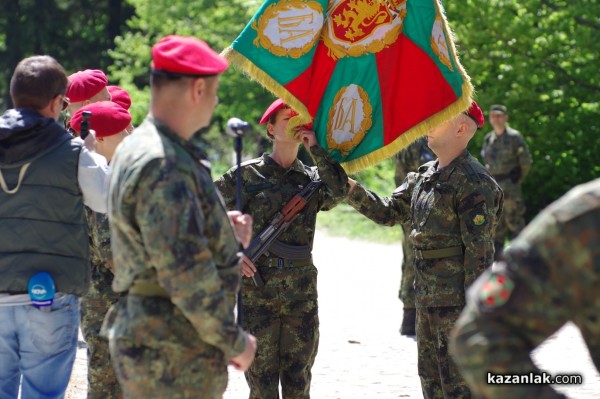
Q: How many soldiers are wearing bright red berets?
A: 6